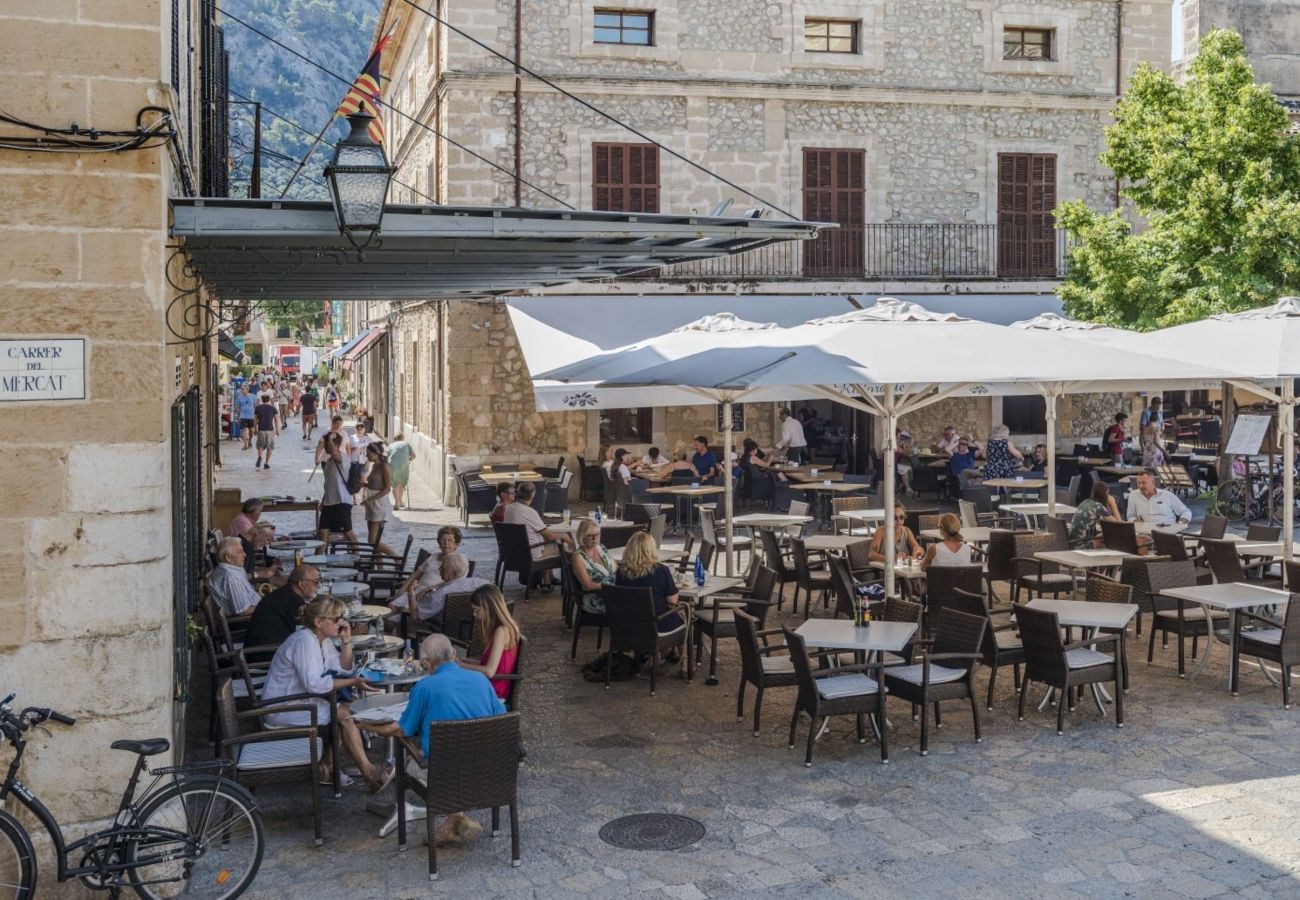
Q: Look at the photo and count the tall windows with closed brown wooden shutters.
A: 3